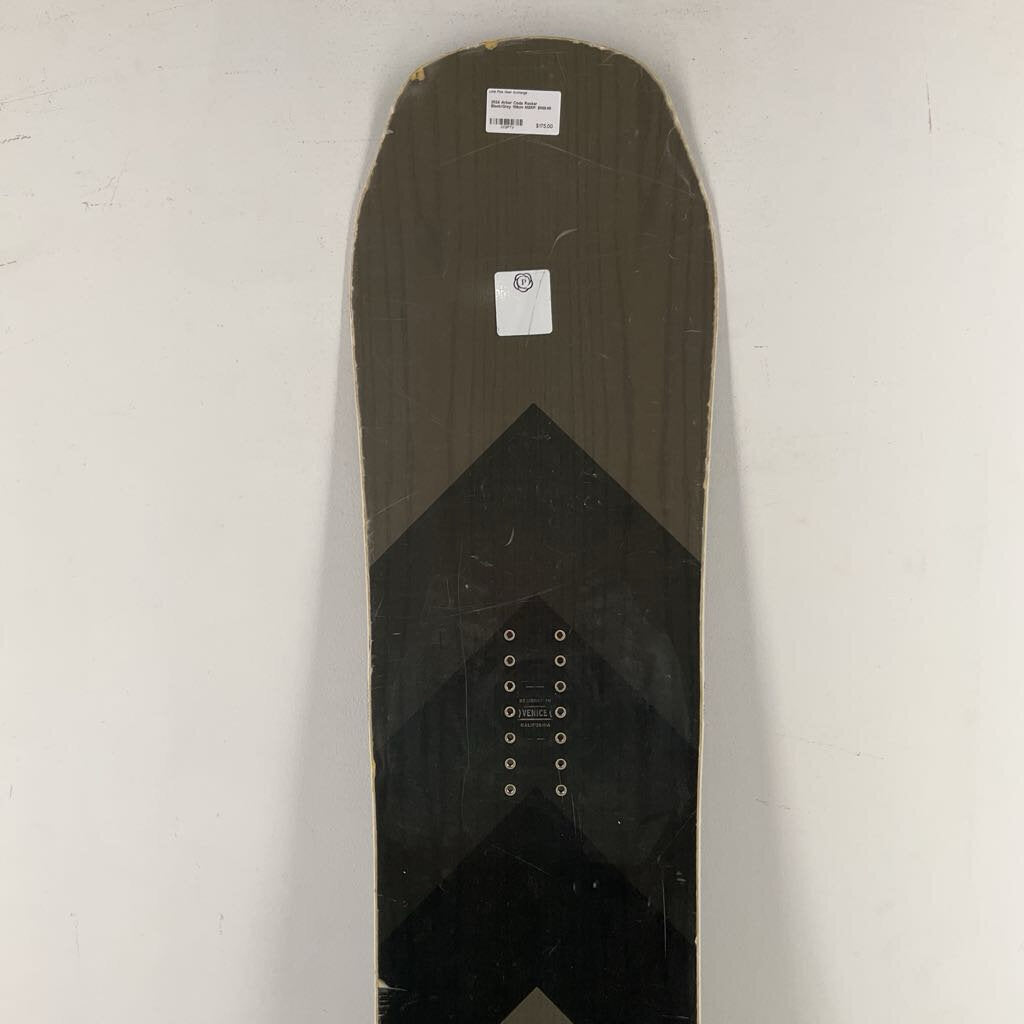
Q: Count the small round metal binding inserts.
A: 14